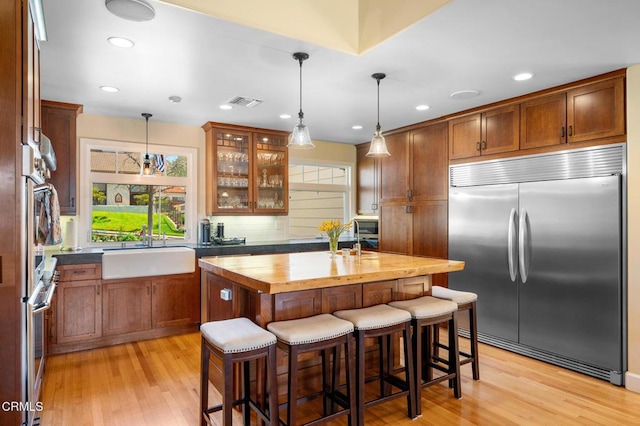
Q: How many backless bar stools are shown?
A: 5